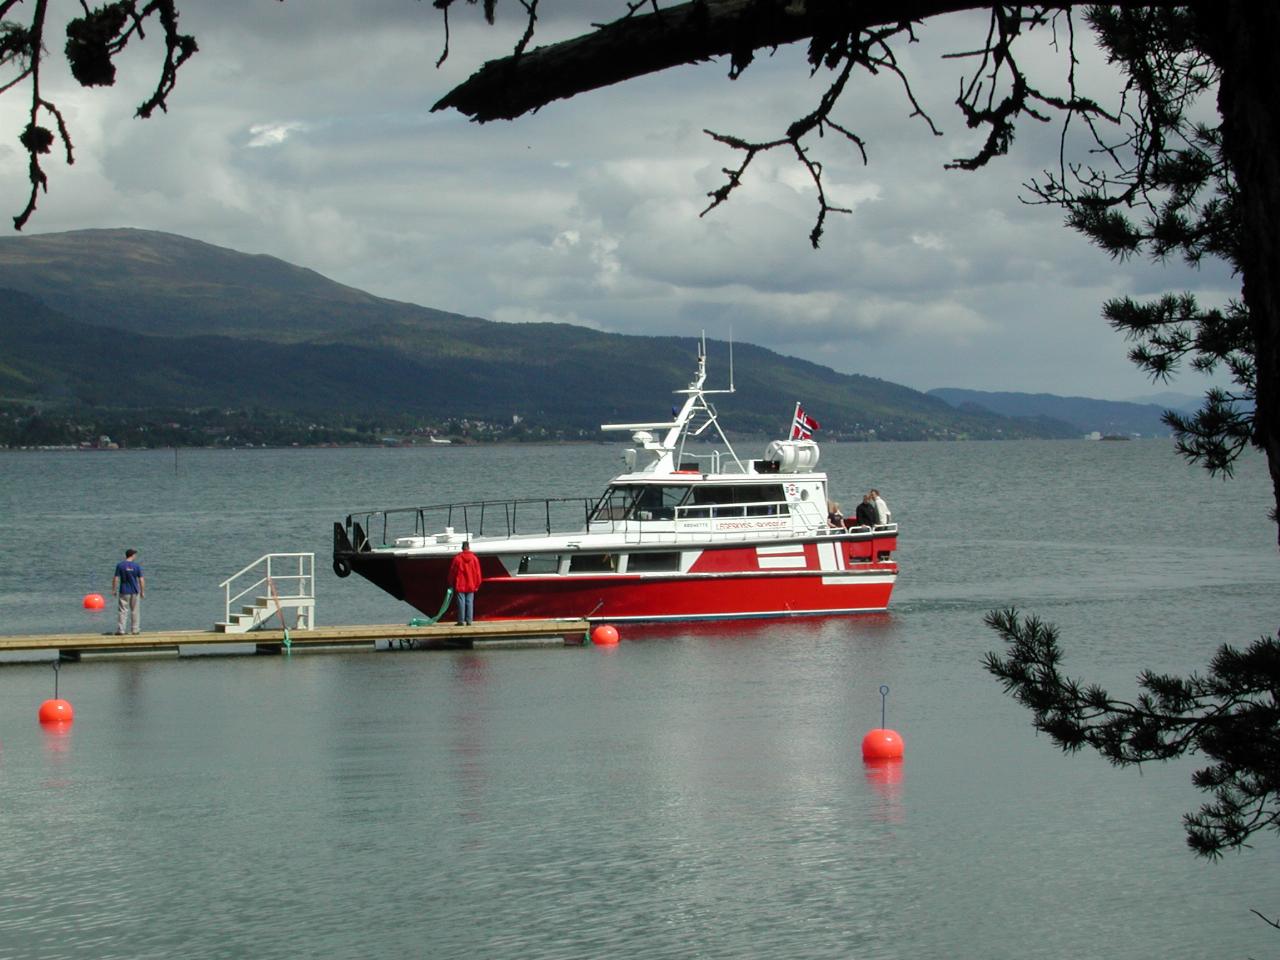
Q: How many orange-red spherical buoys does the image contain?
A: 4